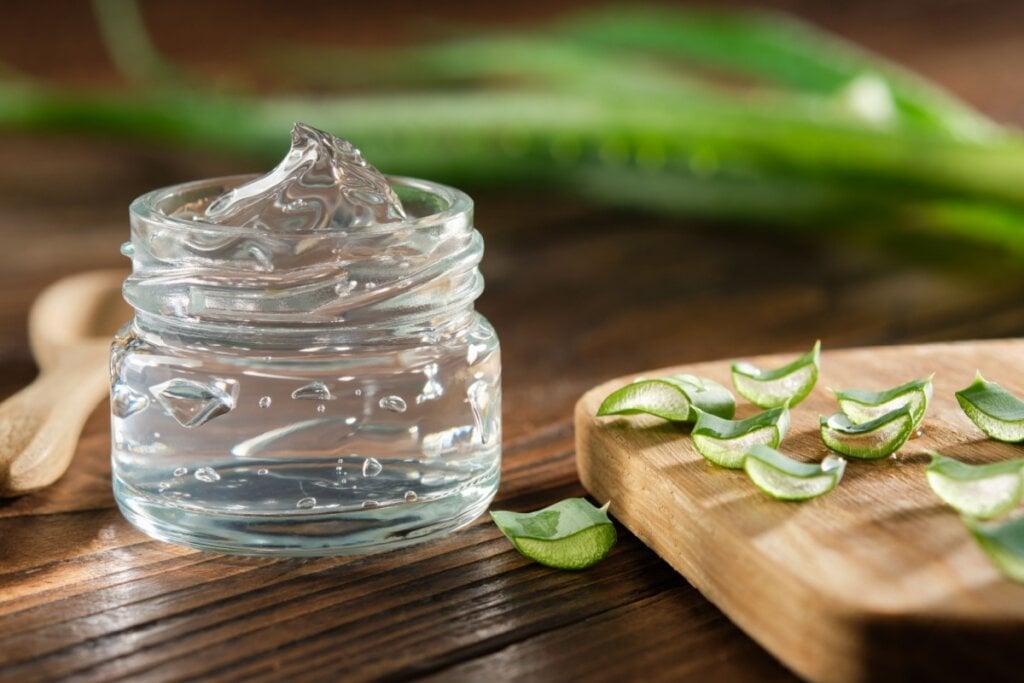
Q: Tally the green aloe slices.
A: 10